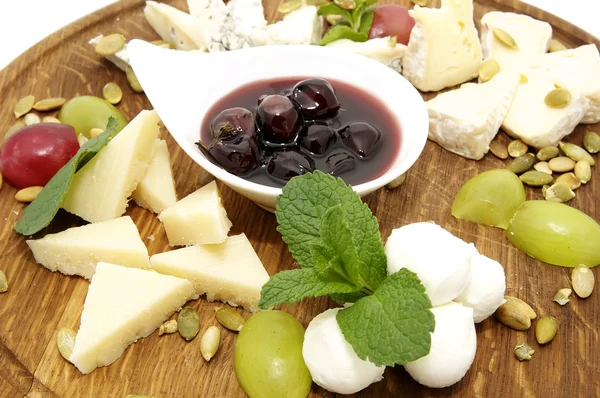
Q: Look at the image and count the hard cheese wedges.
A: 6